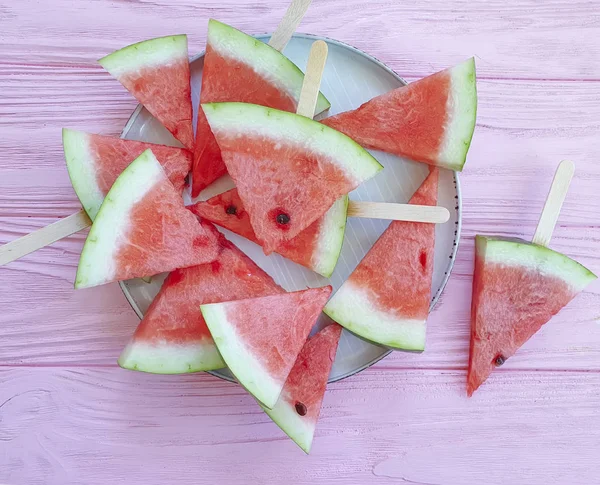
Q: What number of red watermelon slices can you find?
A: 12